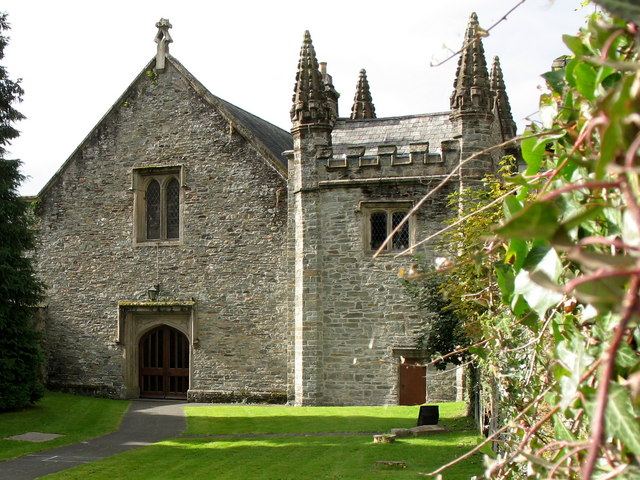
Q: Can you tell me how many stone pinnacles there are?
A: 4